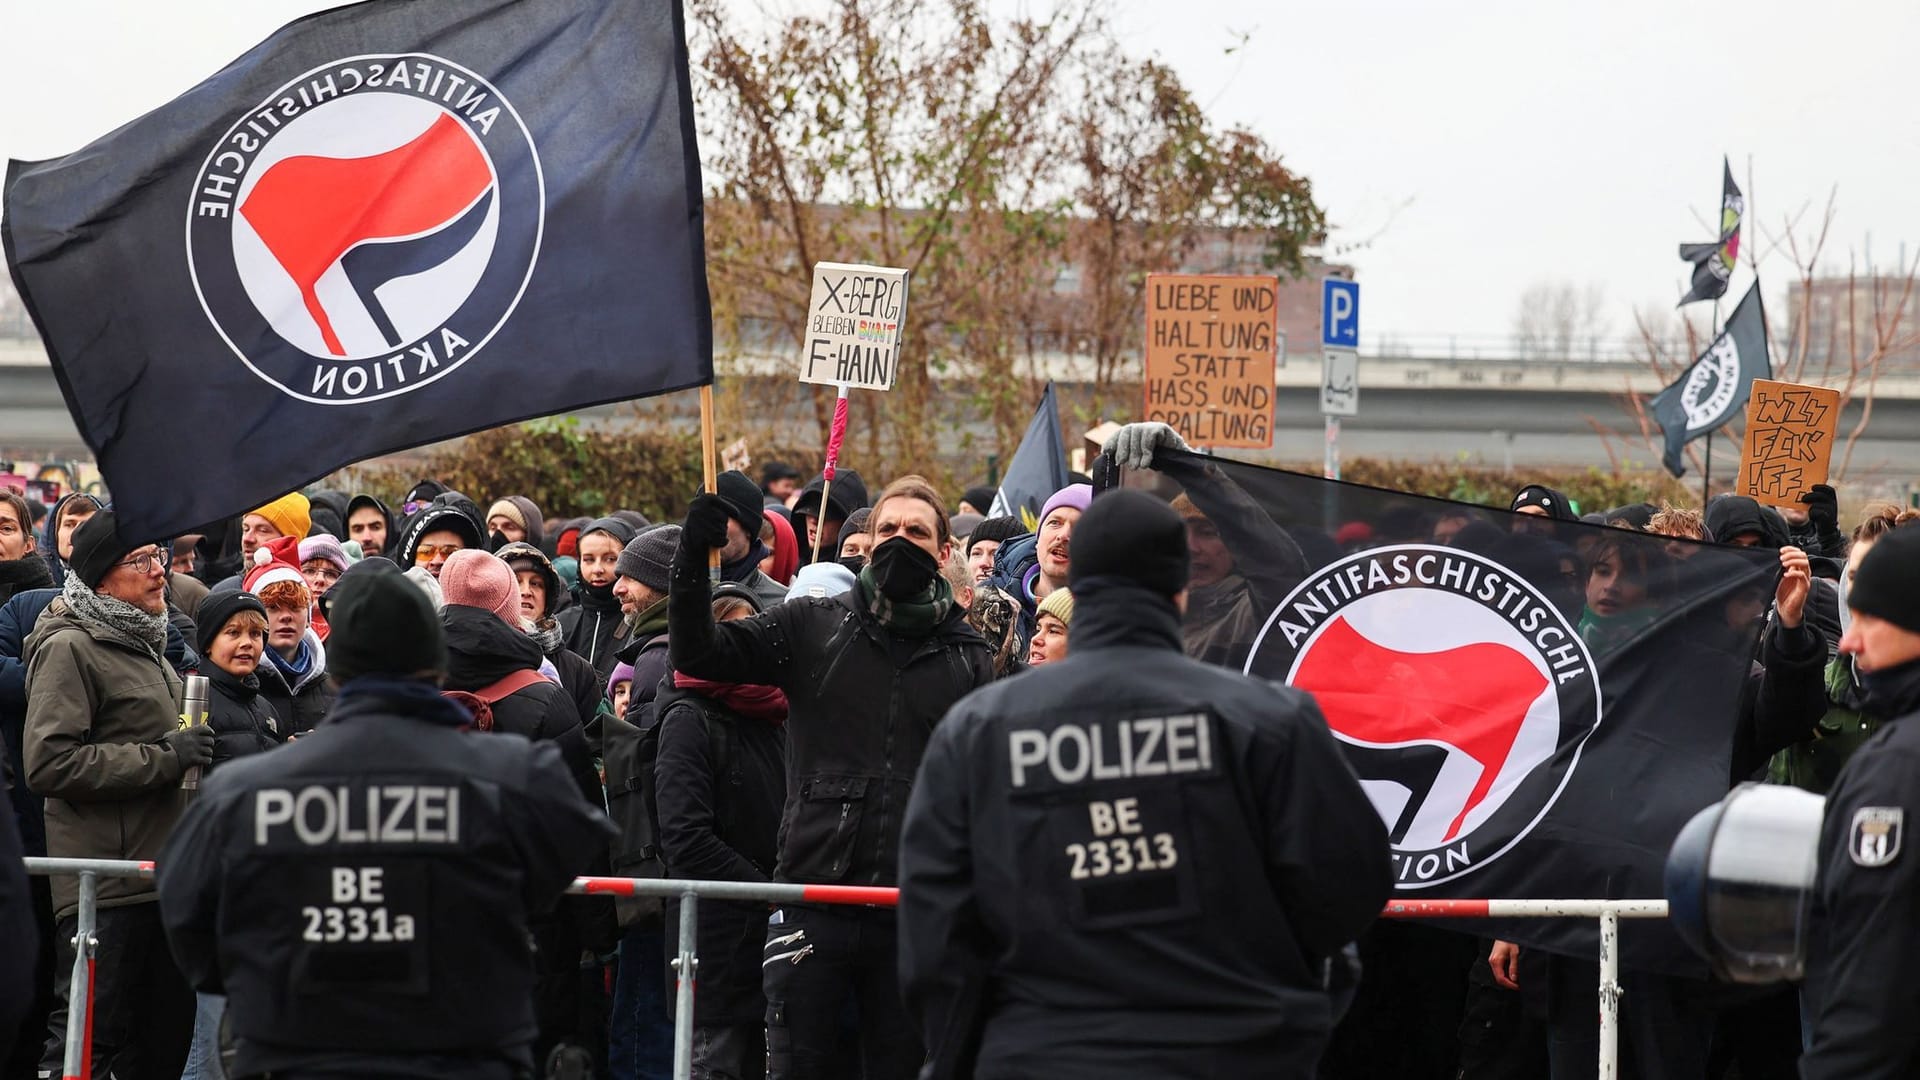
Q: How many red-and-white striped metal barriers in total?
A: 3